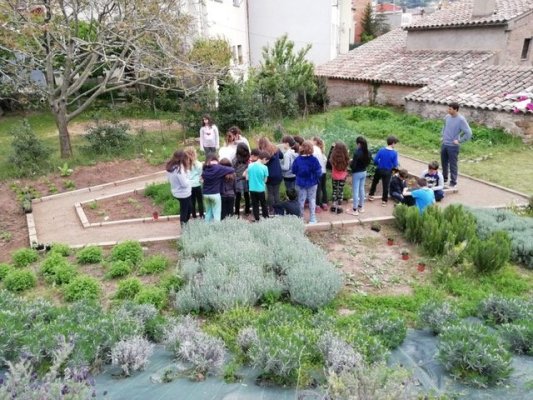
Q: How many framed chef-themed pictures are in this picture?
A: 0